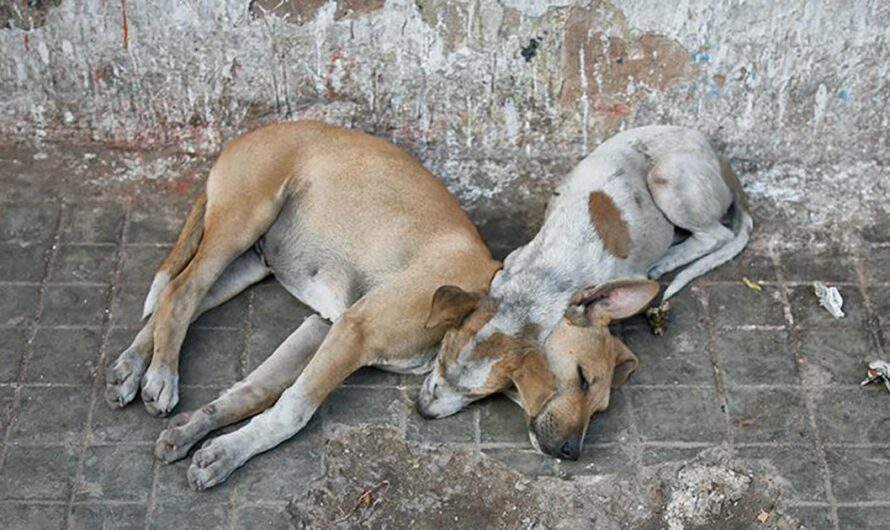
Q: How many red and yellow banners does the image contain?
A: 0